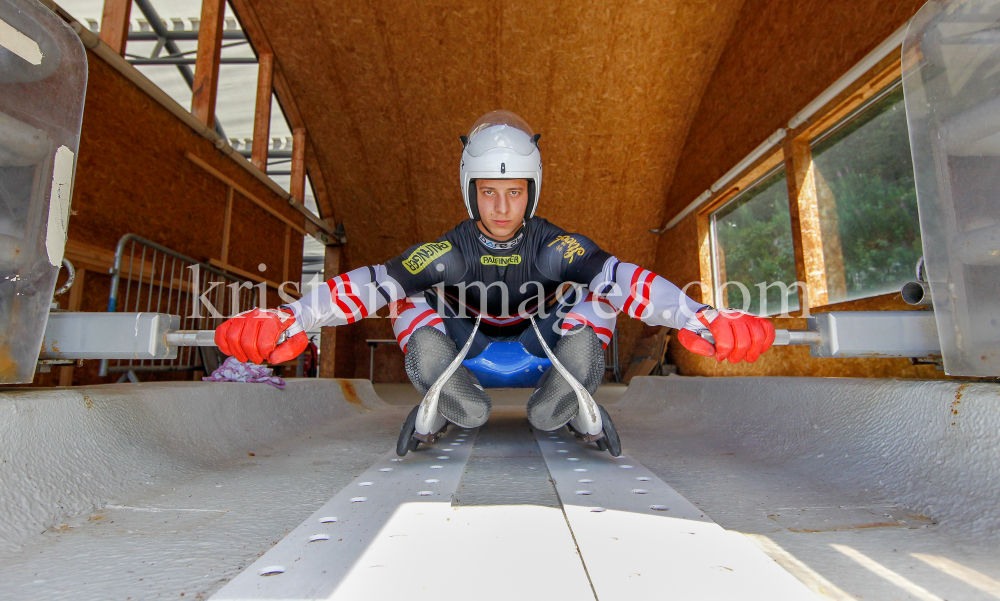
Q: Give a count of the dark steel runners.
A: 2